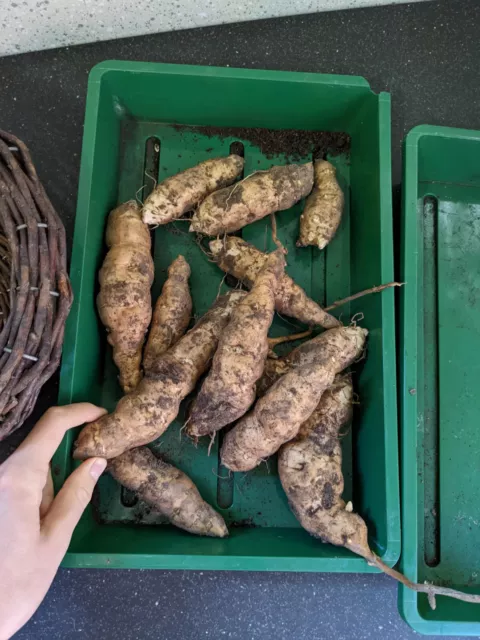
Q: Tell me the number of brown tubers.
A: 12